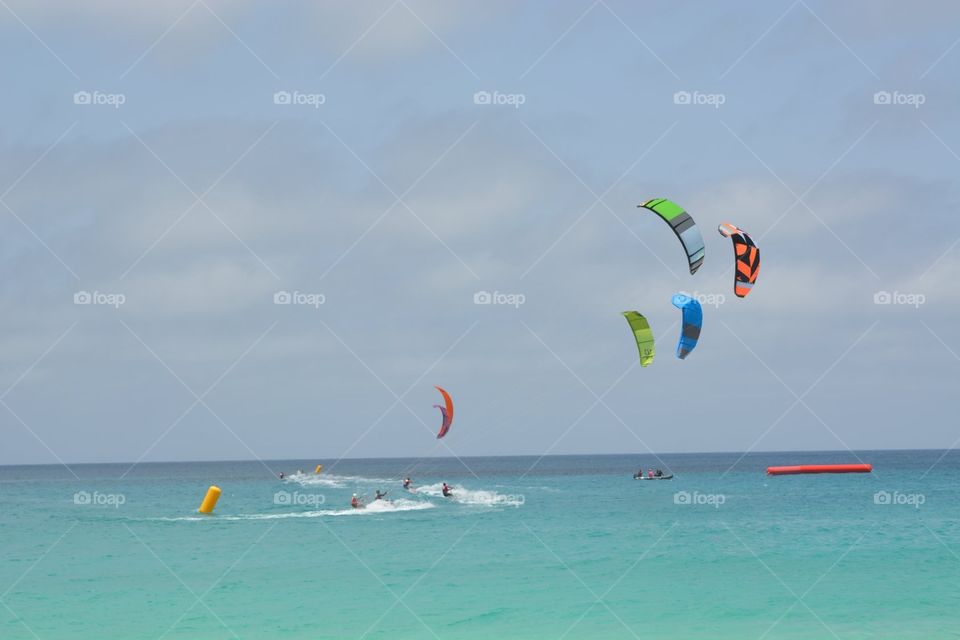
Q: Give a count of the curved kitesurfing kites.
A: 6